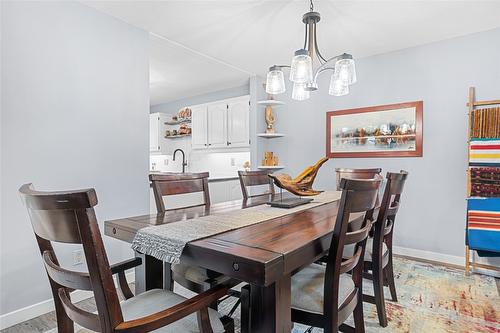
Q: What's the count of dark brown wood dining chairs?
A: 6